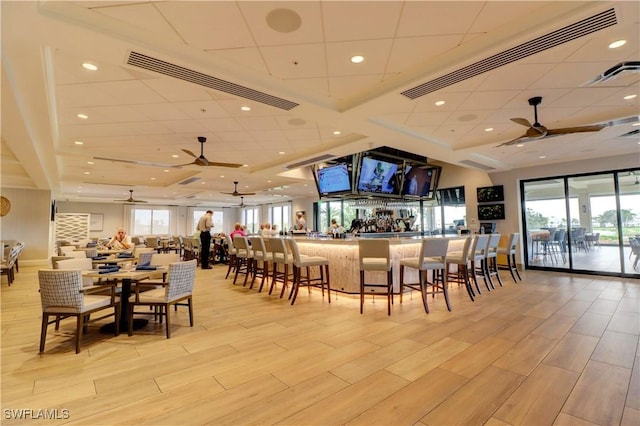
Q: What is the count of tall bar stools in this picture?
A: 11